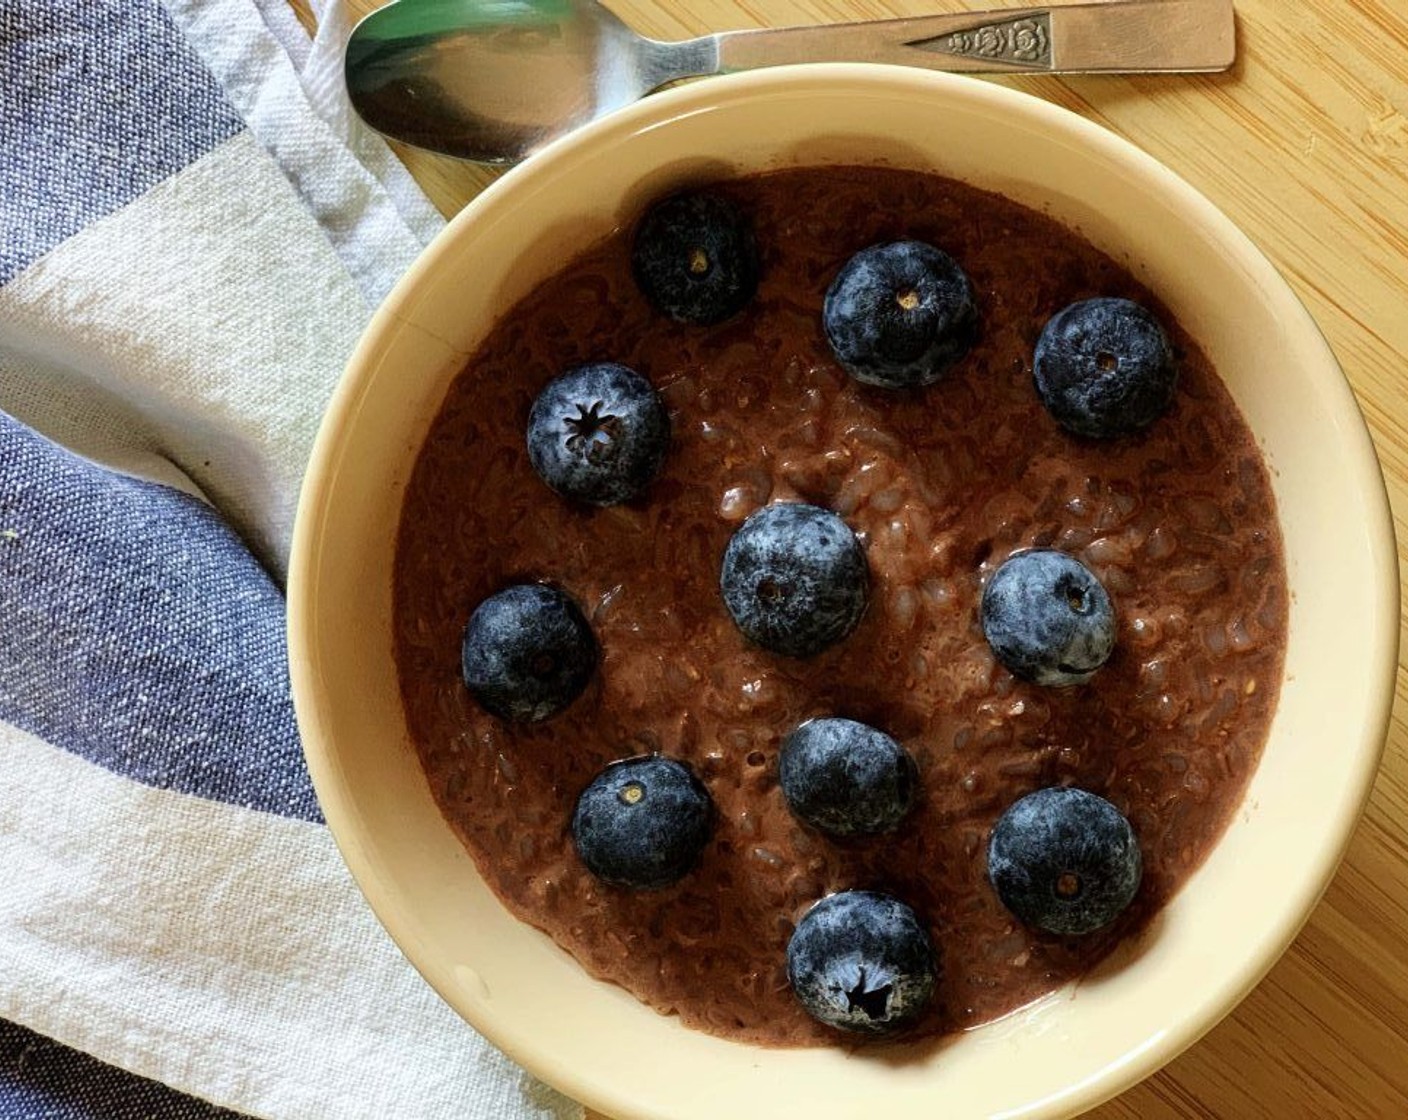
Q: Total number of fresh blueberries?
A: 11